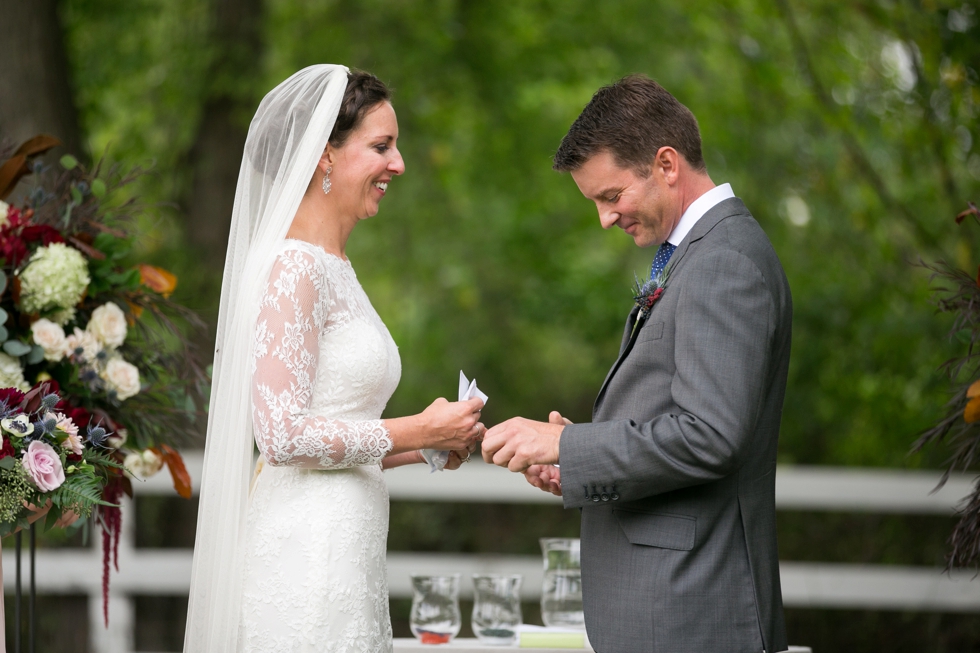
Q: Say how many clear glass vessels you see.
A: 3